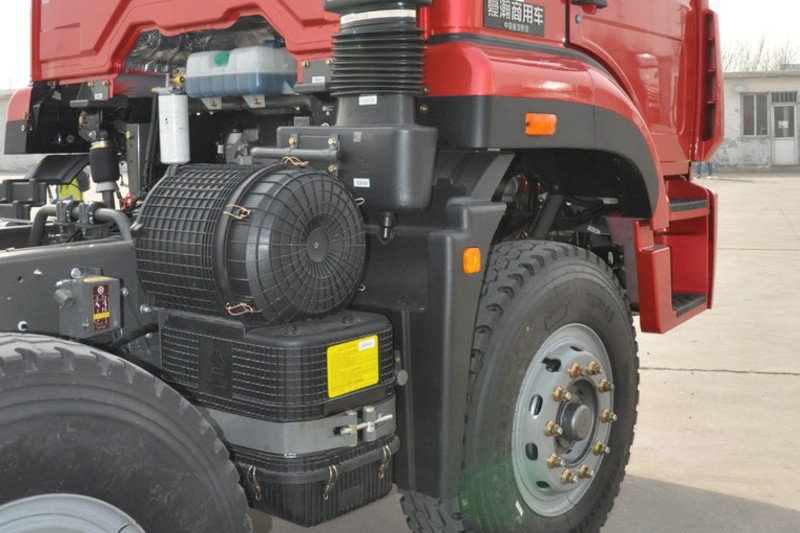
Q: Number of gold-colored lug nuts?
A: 10